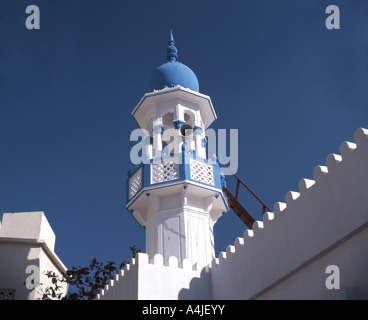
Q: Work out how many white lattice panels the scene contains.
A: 3